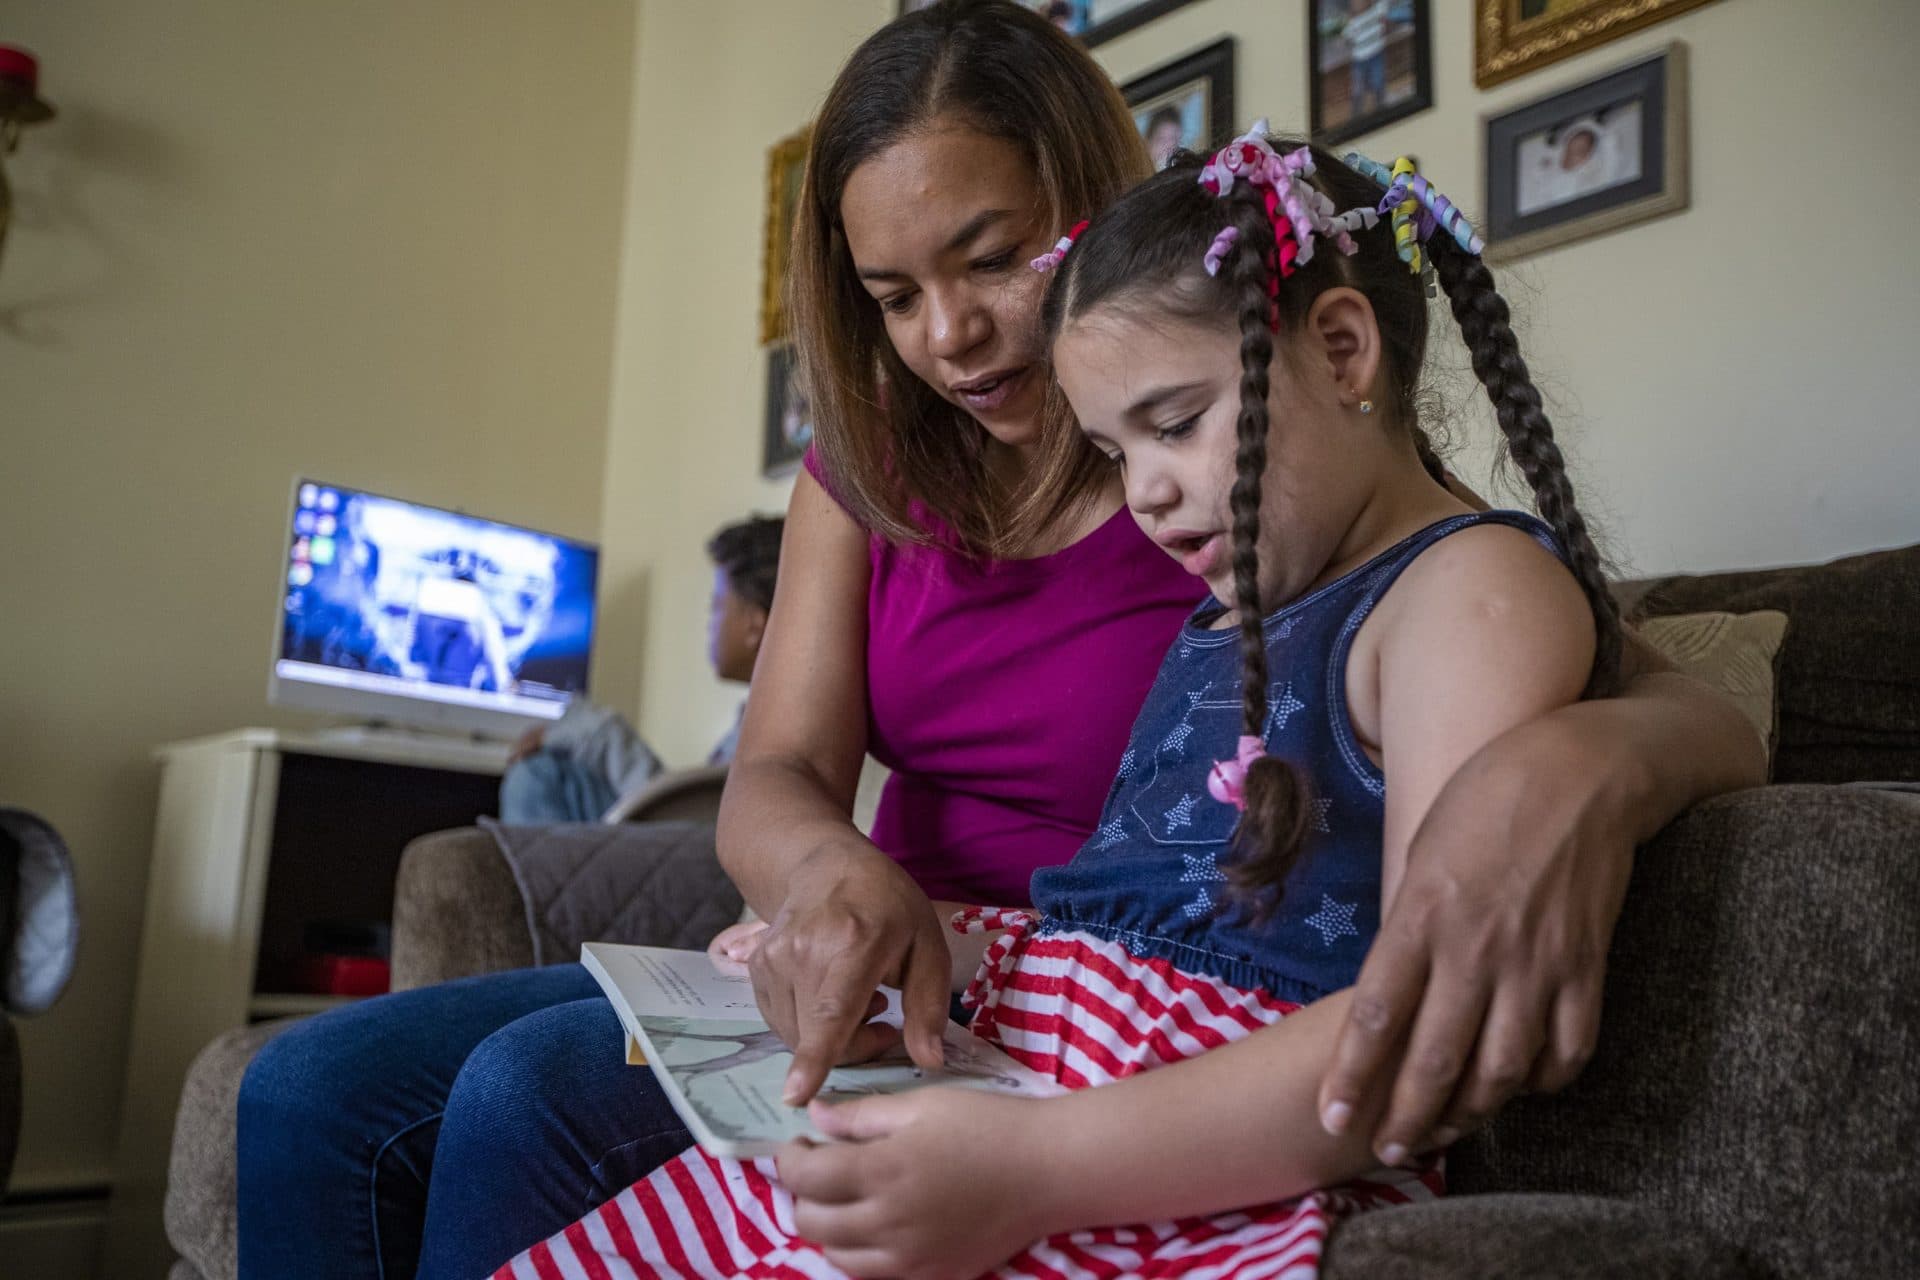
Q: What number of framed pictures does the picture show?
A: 7